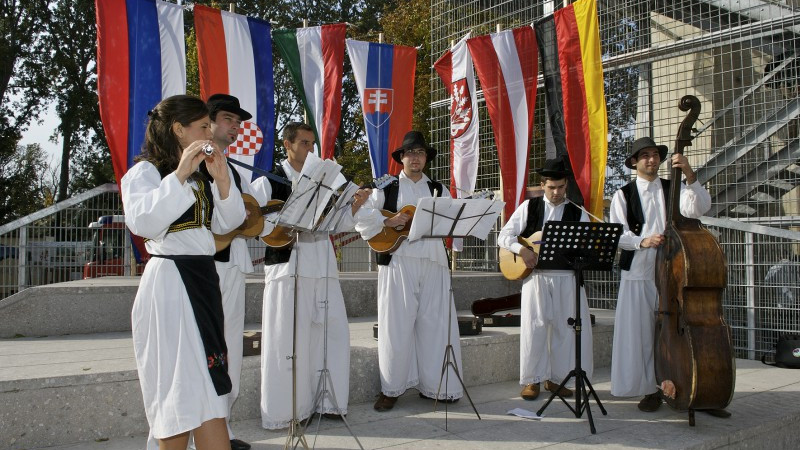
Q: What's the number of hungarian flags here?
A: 1